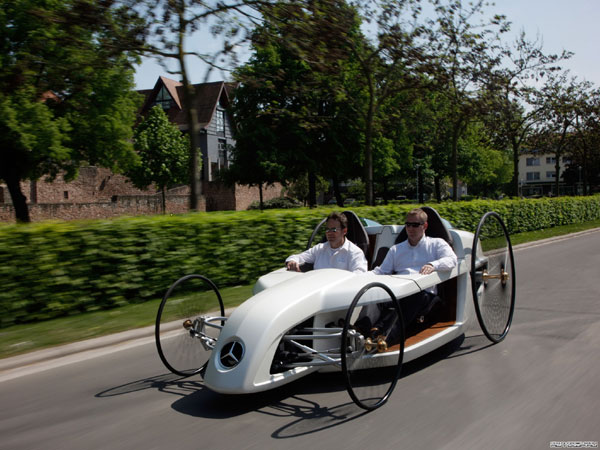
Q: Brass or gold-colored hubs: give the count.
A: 3